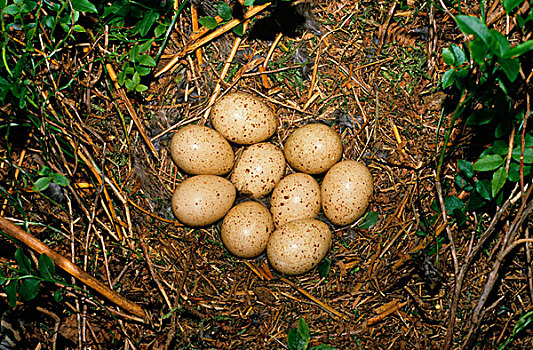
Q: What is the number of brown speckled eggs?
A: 9